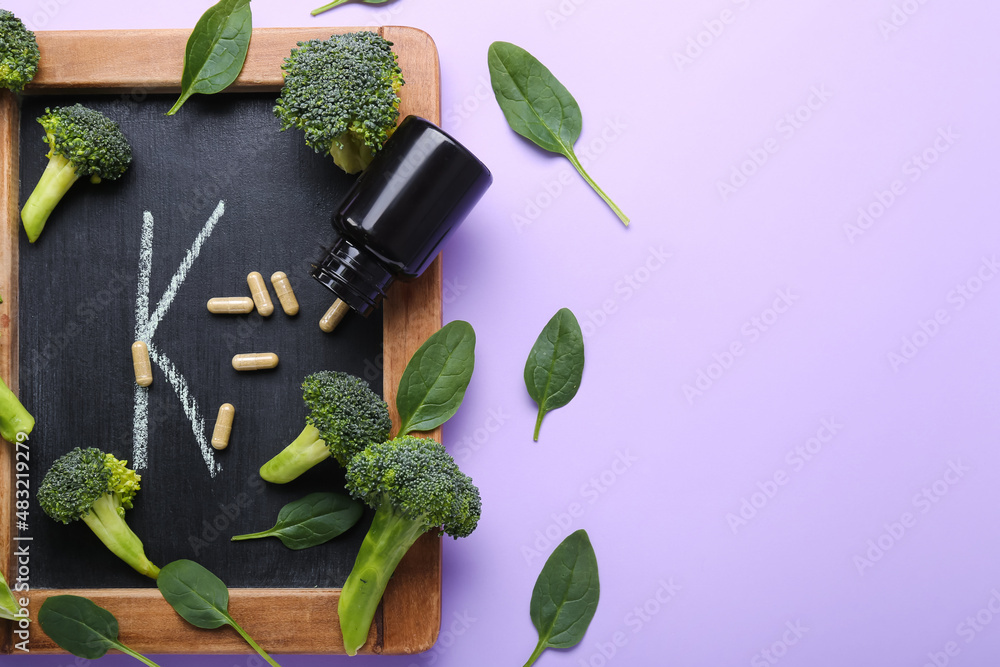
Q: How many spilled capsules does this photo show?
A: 7